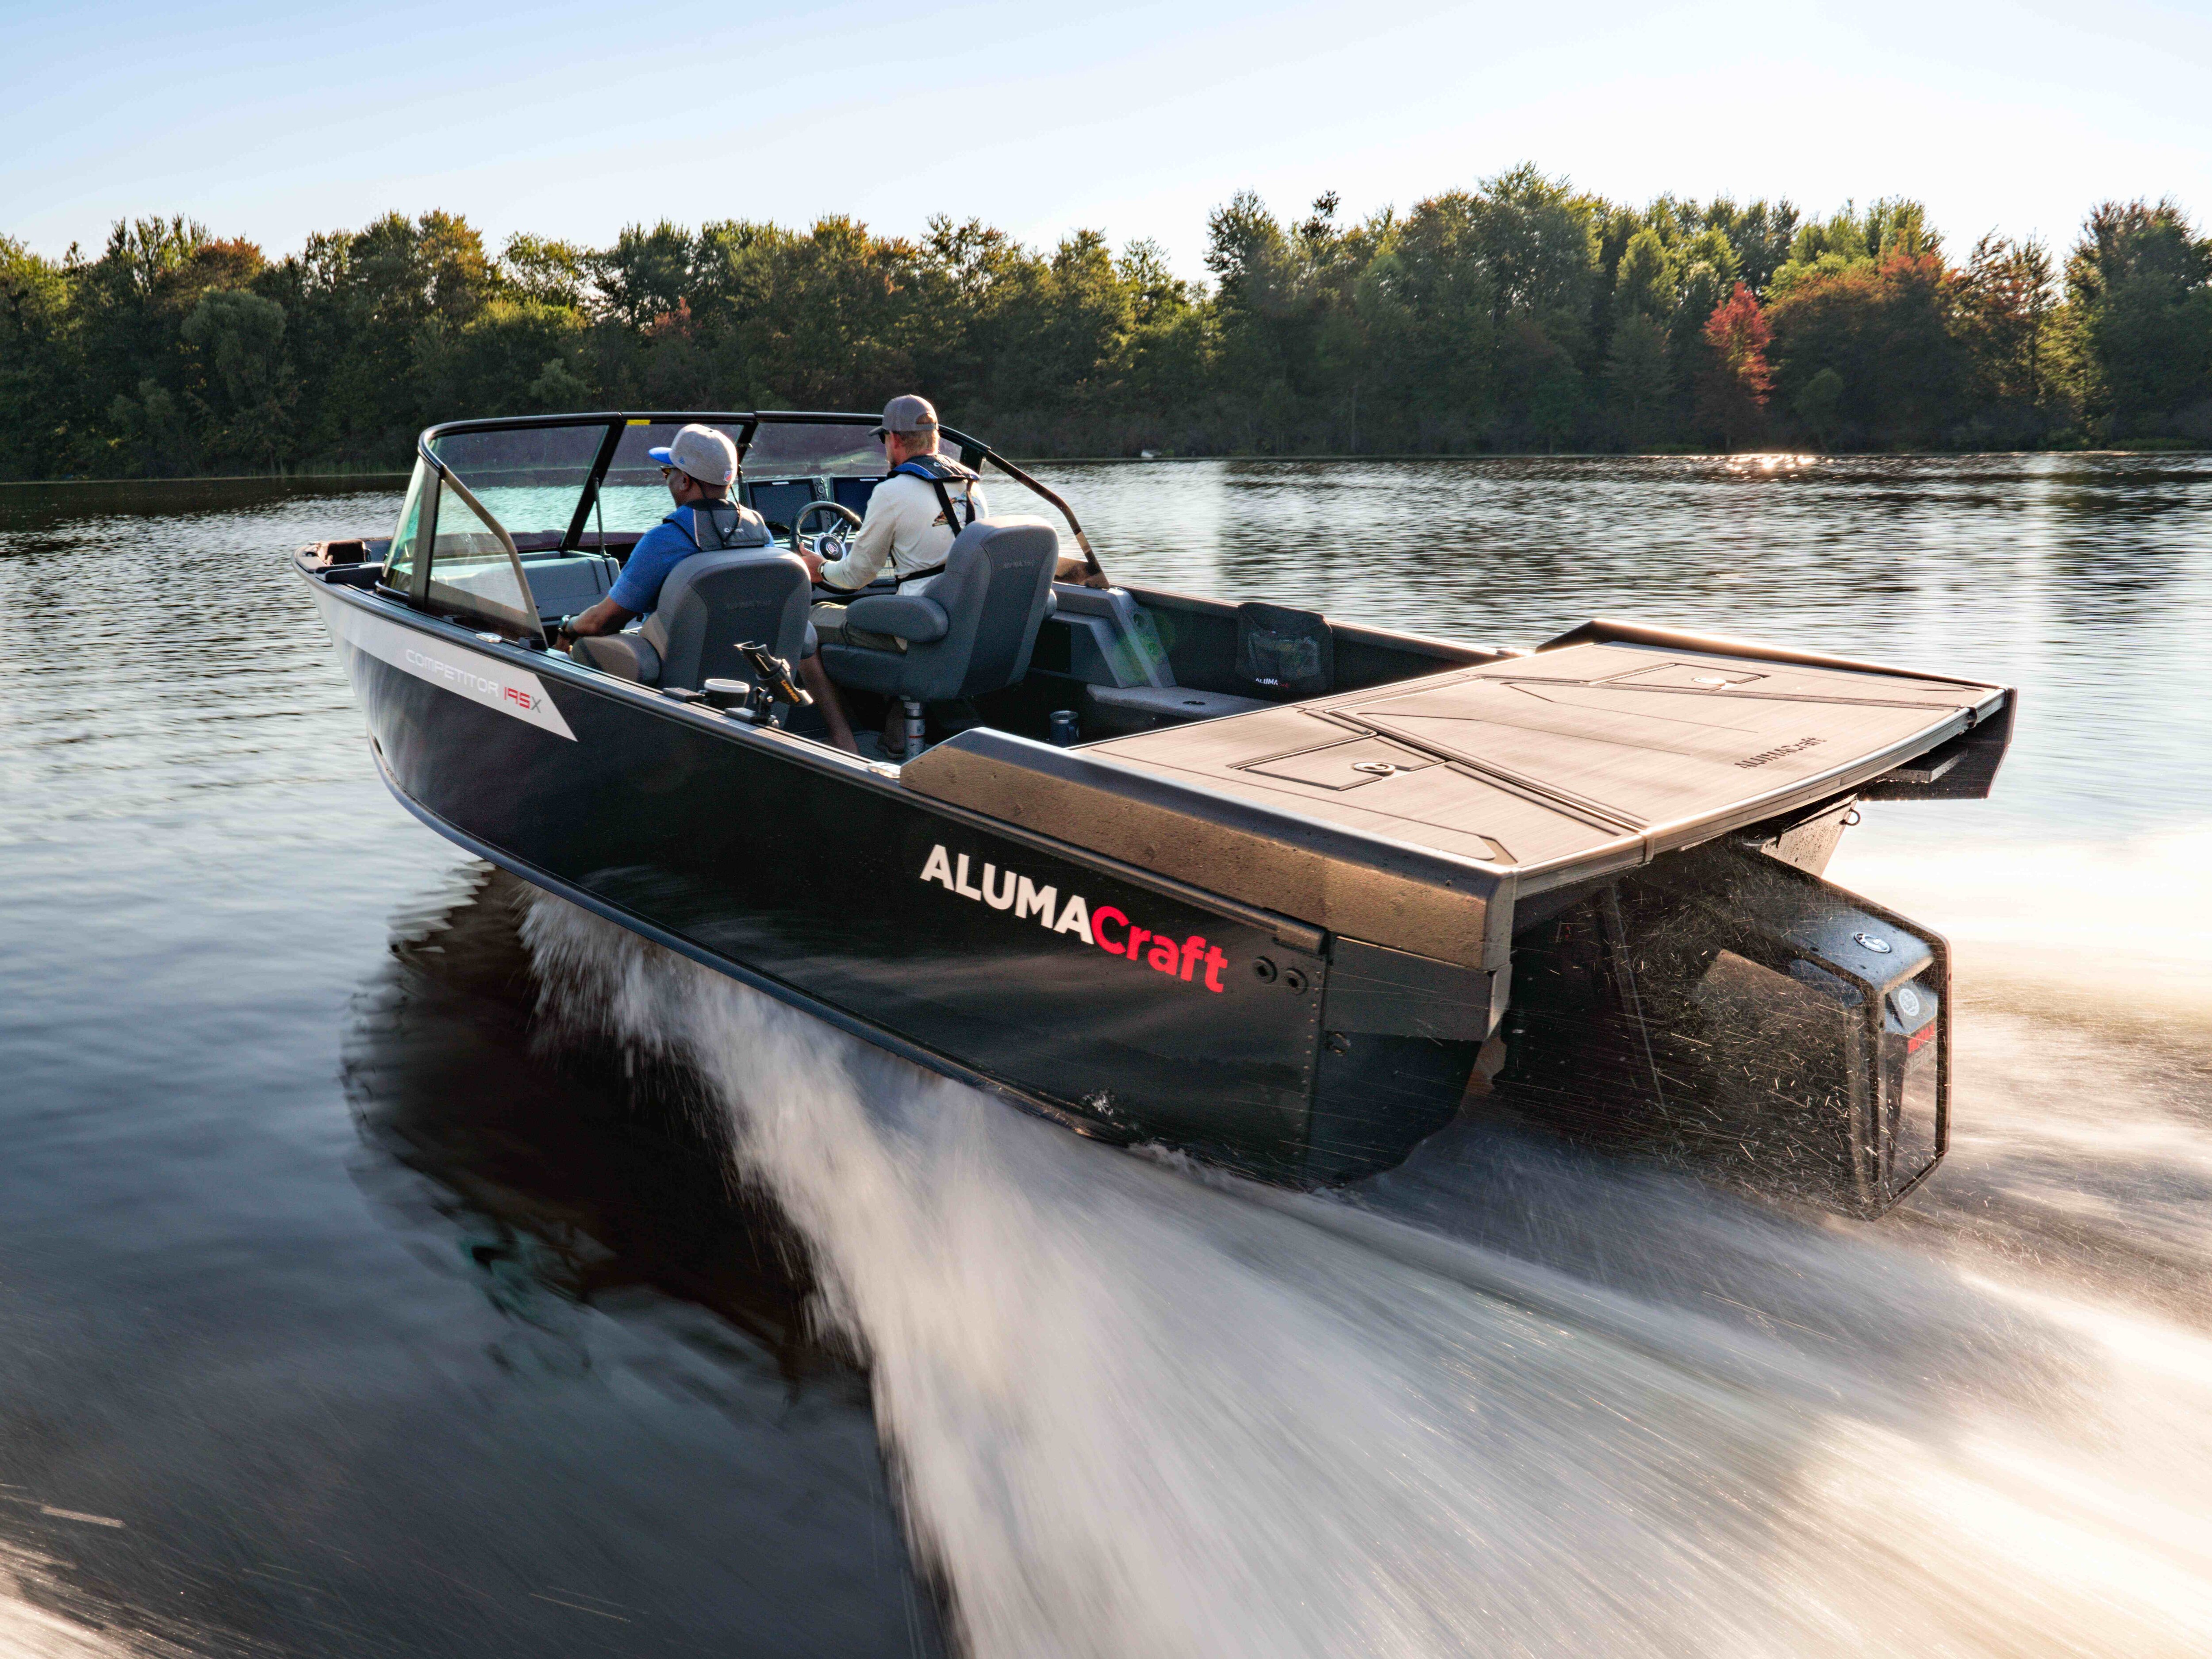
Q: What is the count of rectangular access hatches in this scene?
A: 2